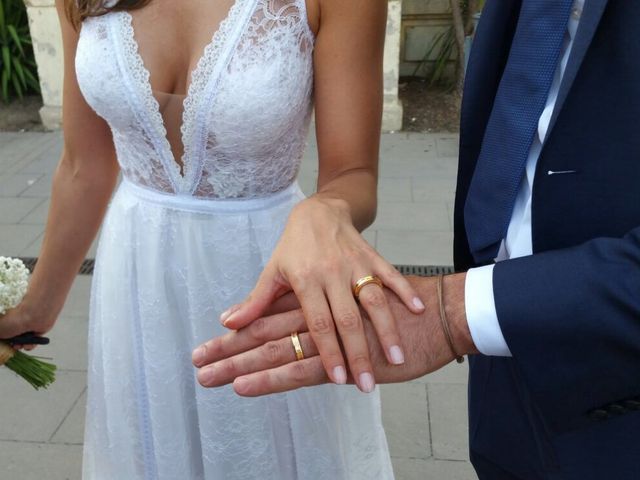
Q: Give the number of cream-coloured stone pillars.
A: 2